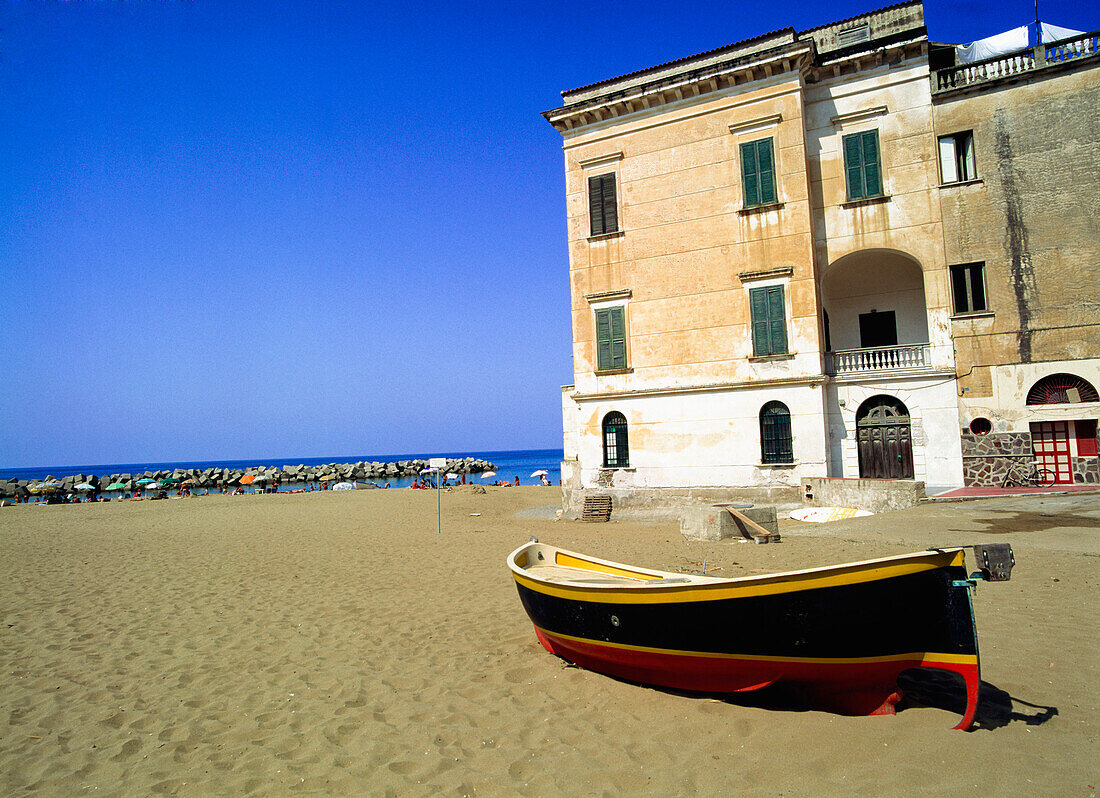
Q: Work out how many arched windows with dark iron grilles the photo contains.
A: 2